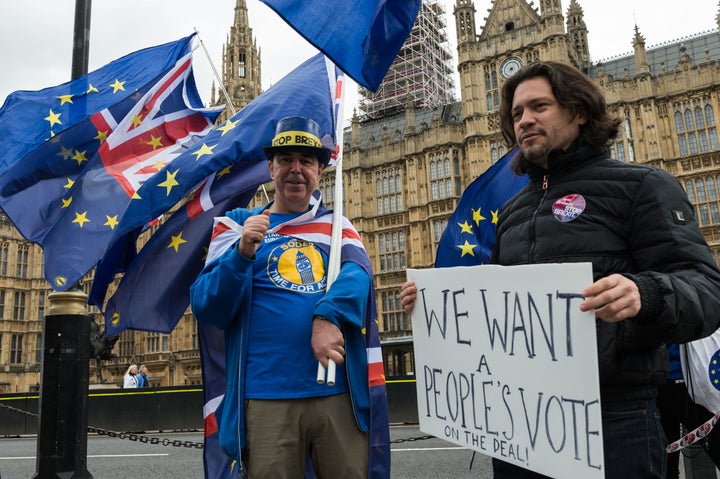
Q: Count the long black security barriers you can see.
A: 1